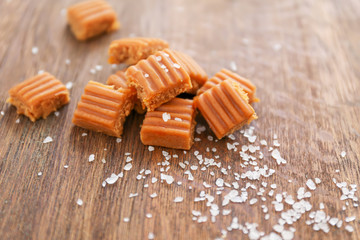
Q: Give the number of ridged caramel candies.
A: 10